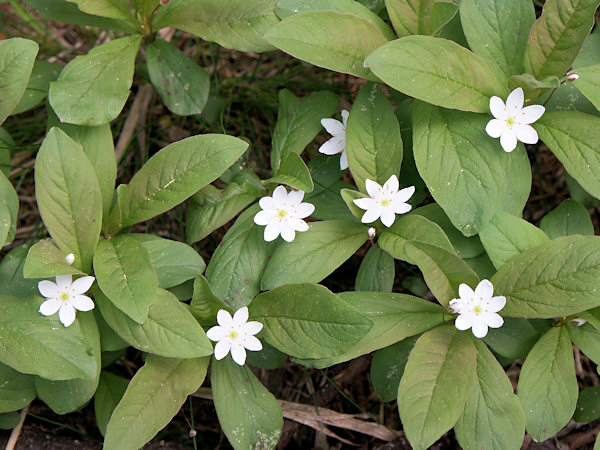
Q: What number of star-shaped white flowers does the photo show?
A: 7